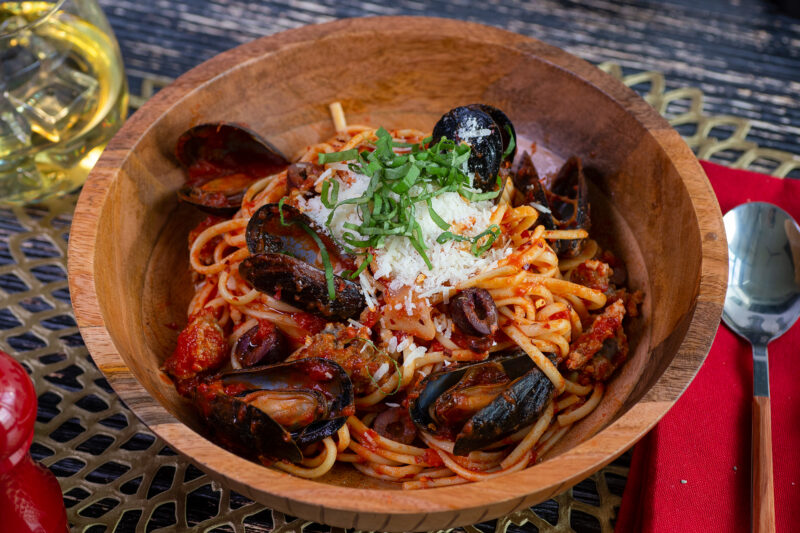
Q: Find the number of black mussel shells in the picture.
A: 6